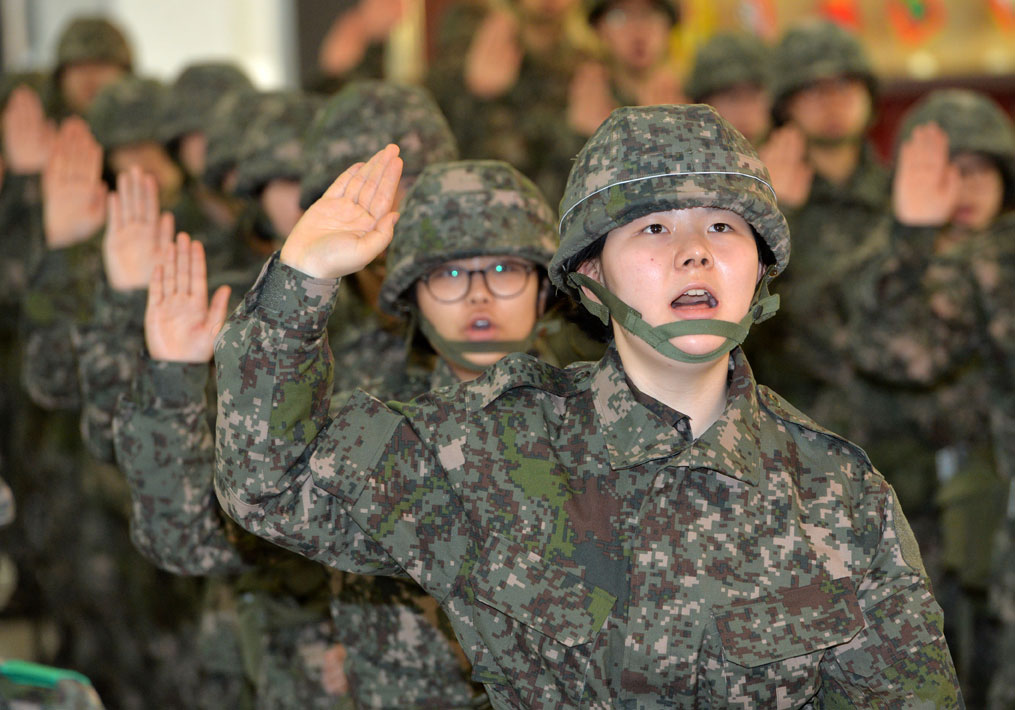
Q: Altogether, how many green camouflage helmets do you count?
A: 12